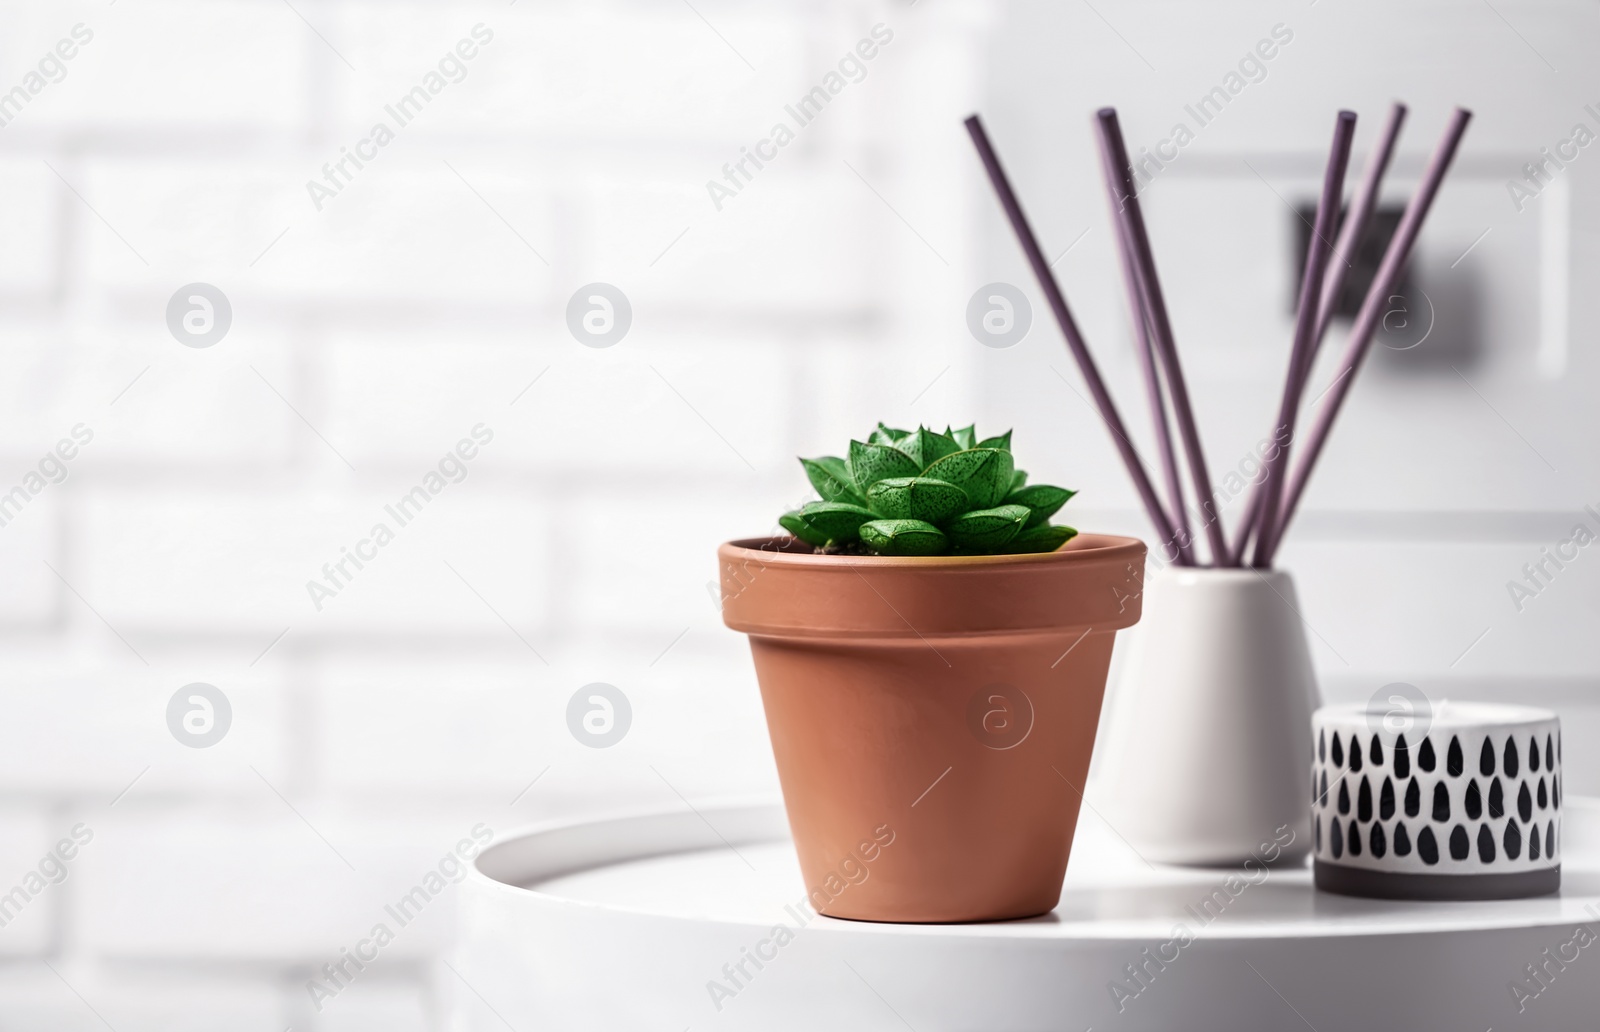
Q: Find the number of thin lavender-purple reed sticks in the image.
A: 6